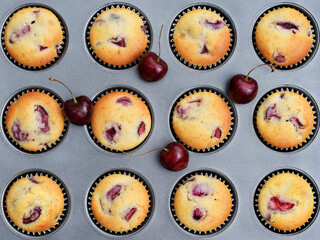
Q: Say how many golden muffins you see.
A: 12